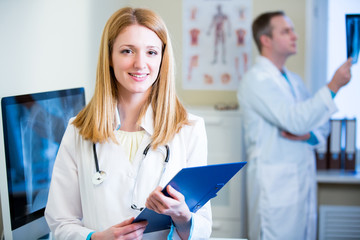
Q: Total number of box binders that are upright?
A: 3